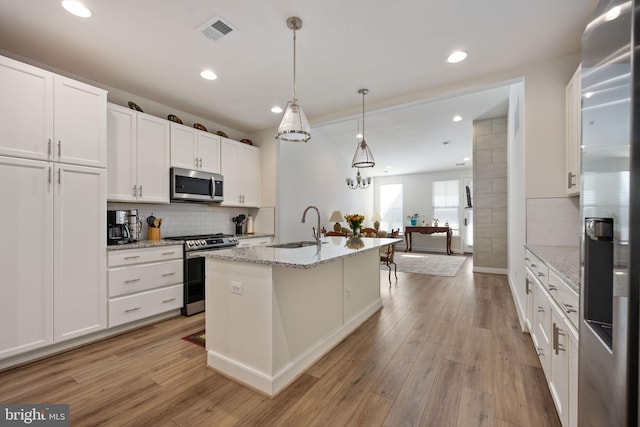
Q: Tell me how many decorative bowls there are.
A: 5